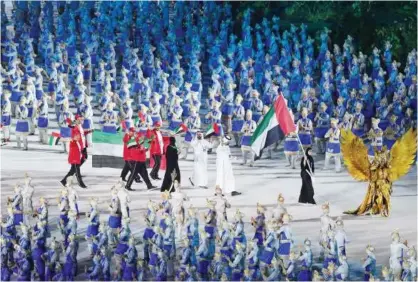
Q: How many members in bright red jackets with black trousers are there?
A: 5